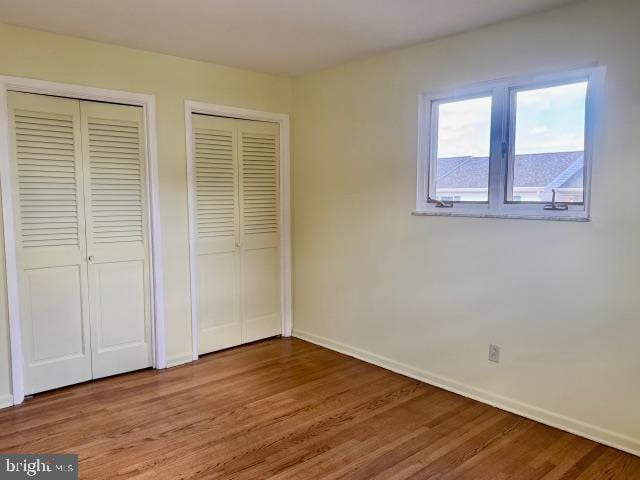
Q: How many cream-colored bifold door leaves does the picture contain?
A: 4